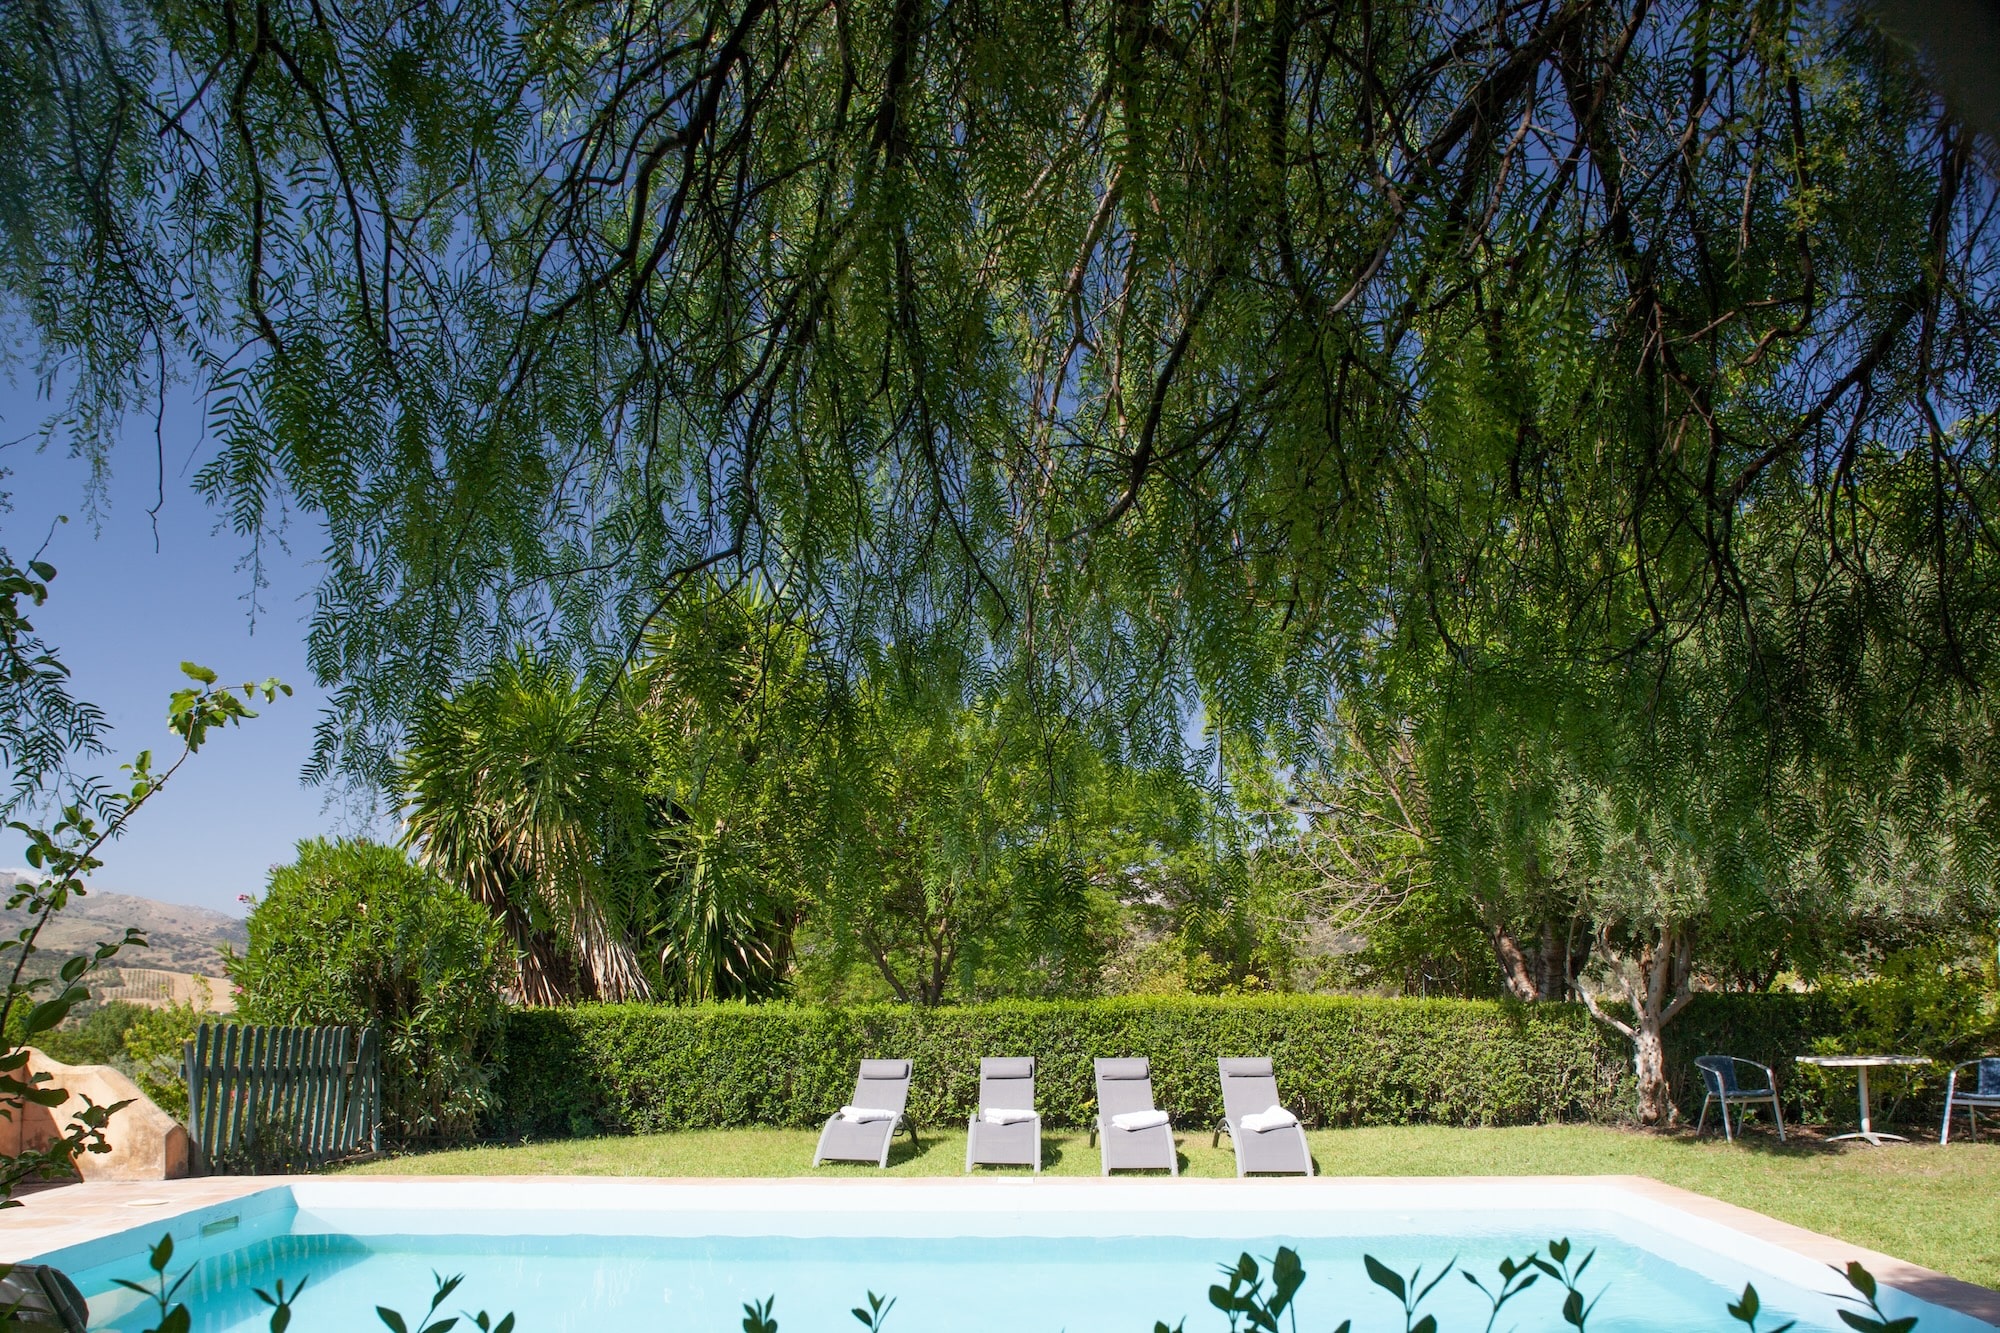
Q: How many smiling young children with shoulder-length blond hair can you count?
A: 0